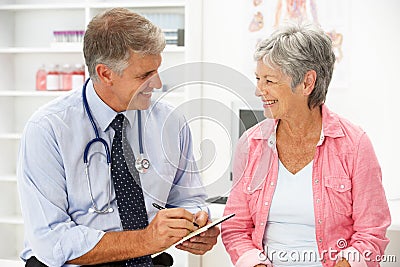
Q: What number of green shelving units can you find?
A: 0